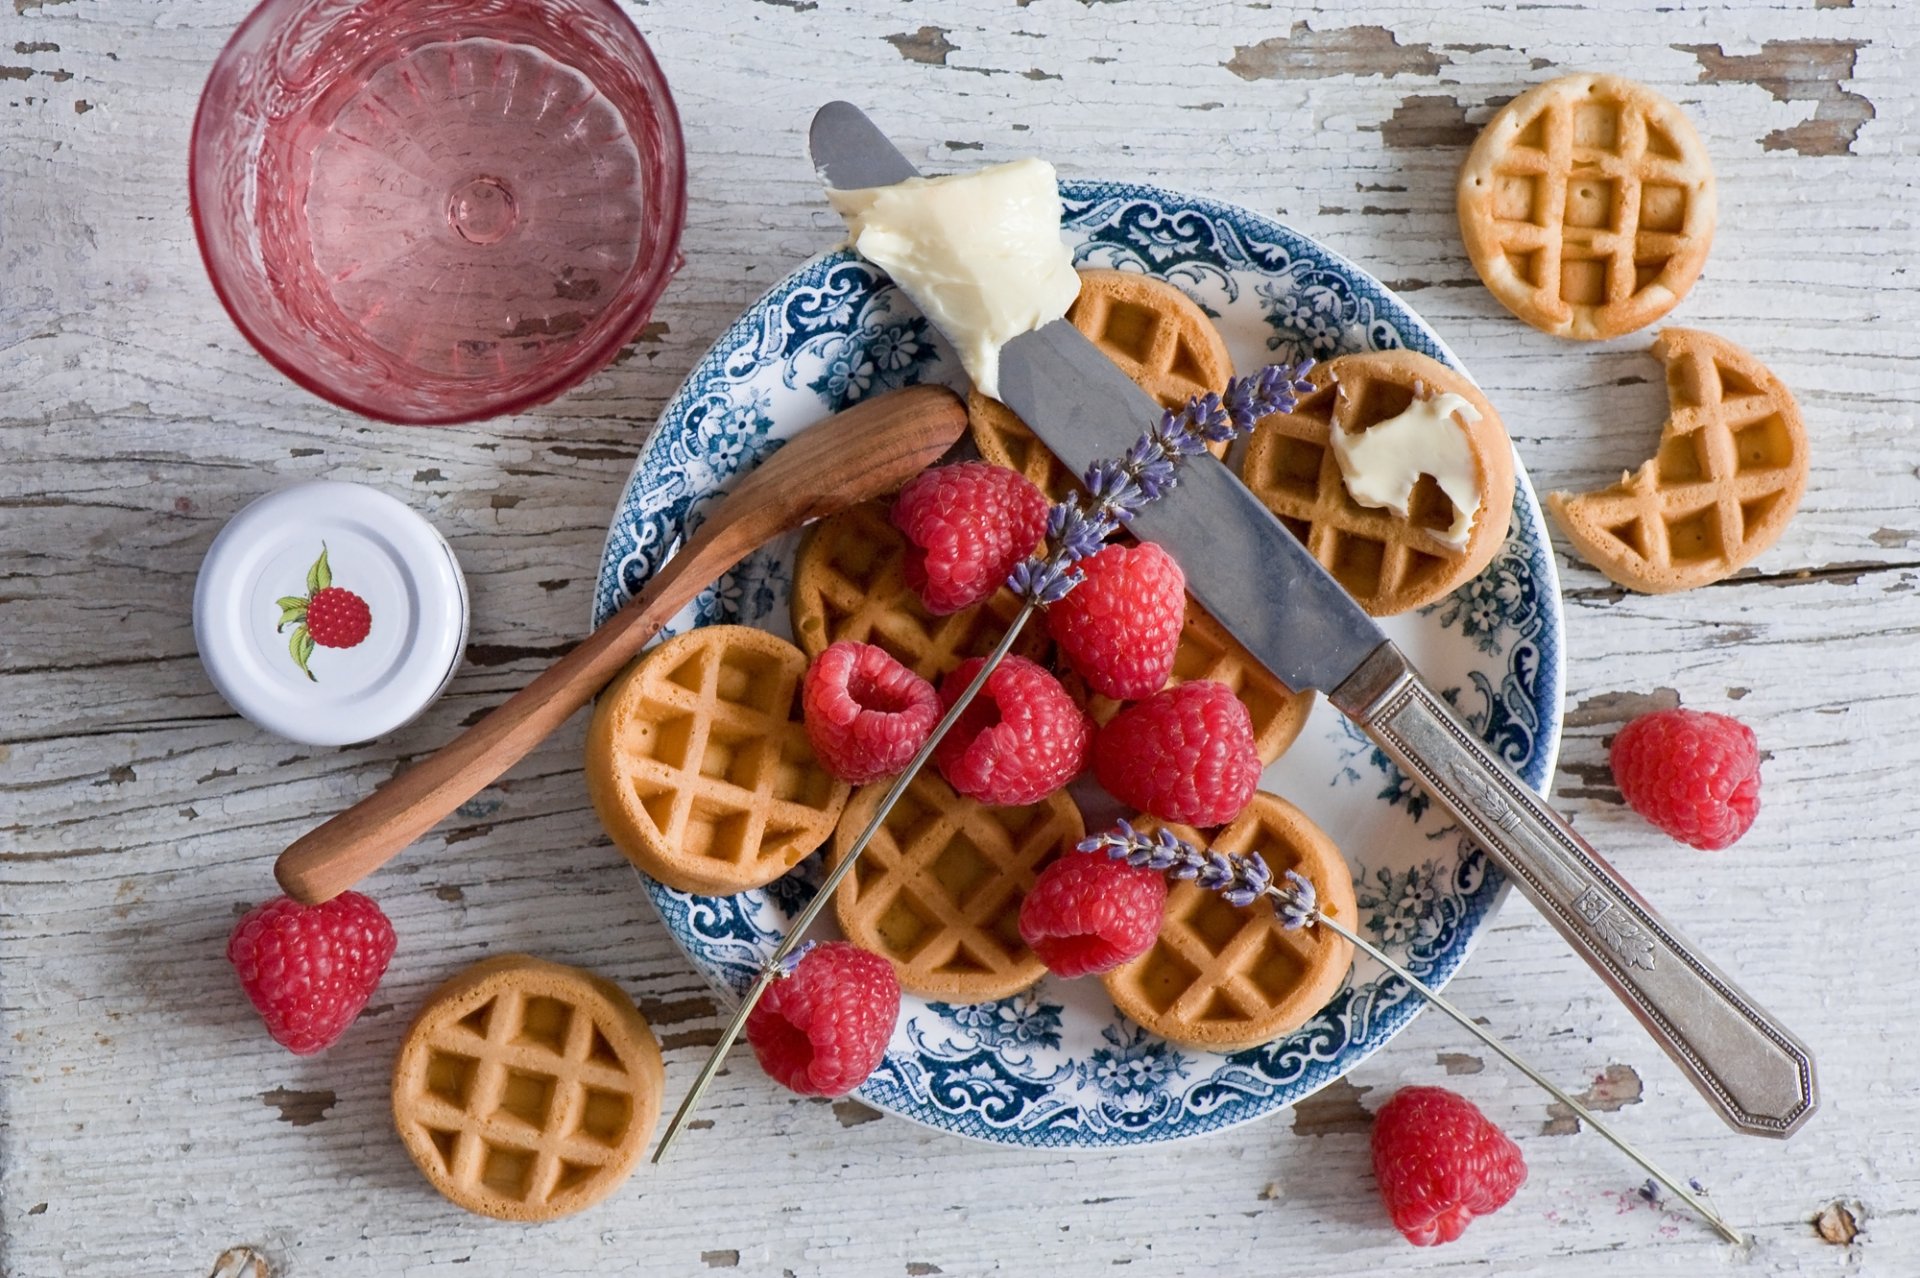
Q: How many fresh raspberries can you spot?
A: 10